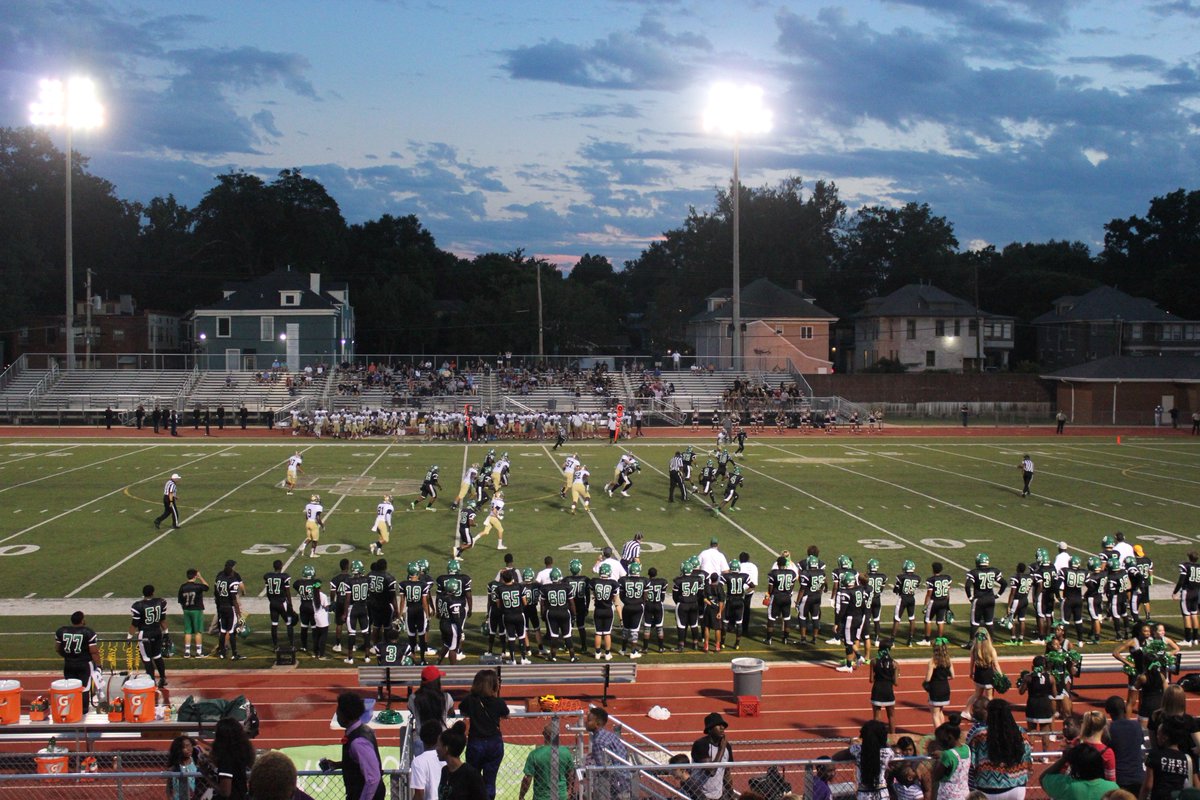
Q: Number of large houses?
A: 4